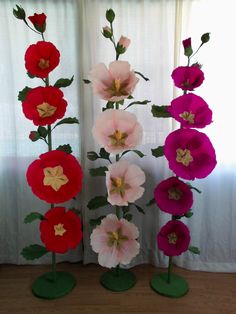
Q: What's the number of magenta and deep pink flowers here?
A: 5